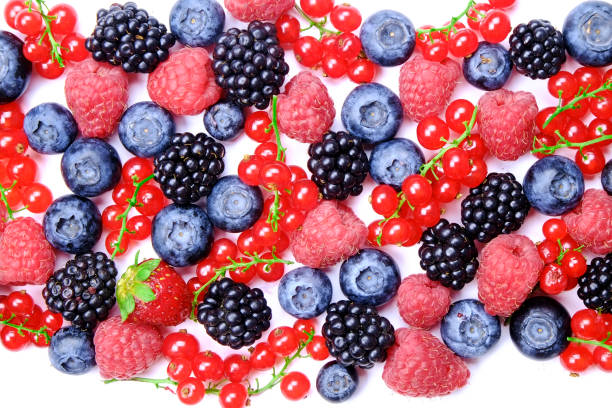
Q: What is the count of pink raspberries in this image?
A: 13